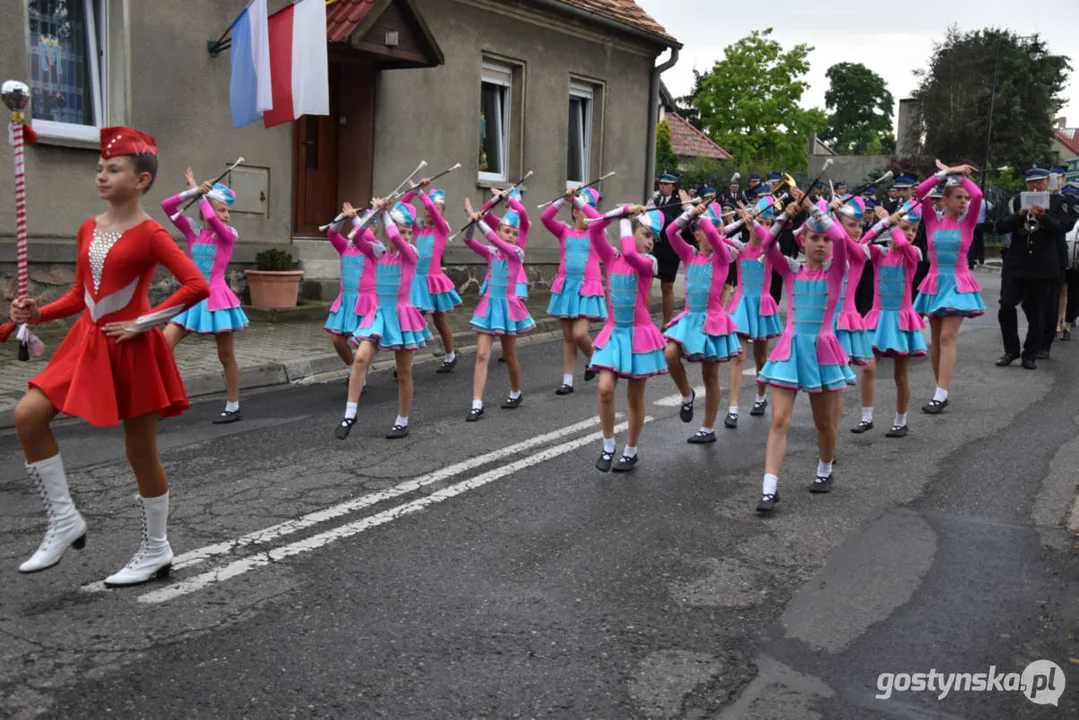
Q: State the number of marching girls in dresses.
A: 15